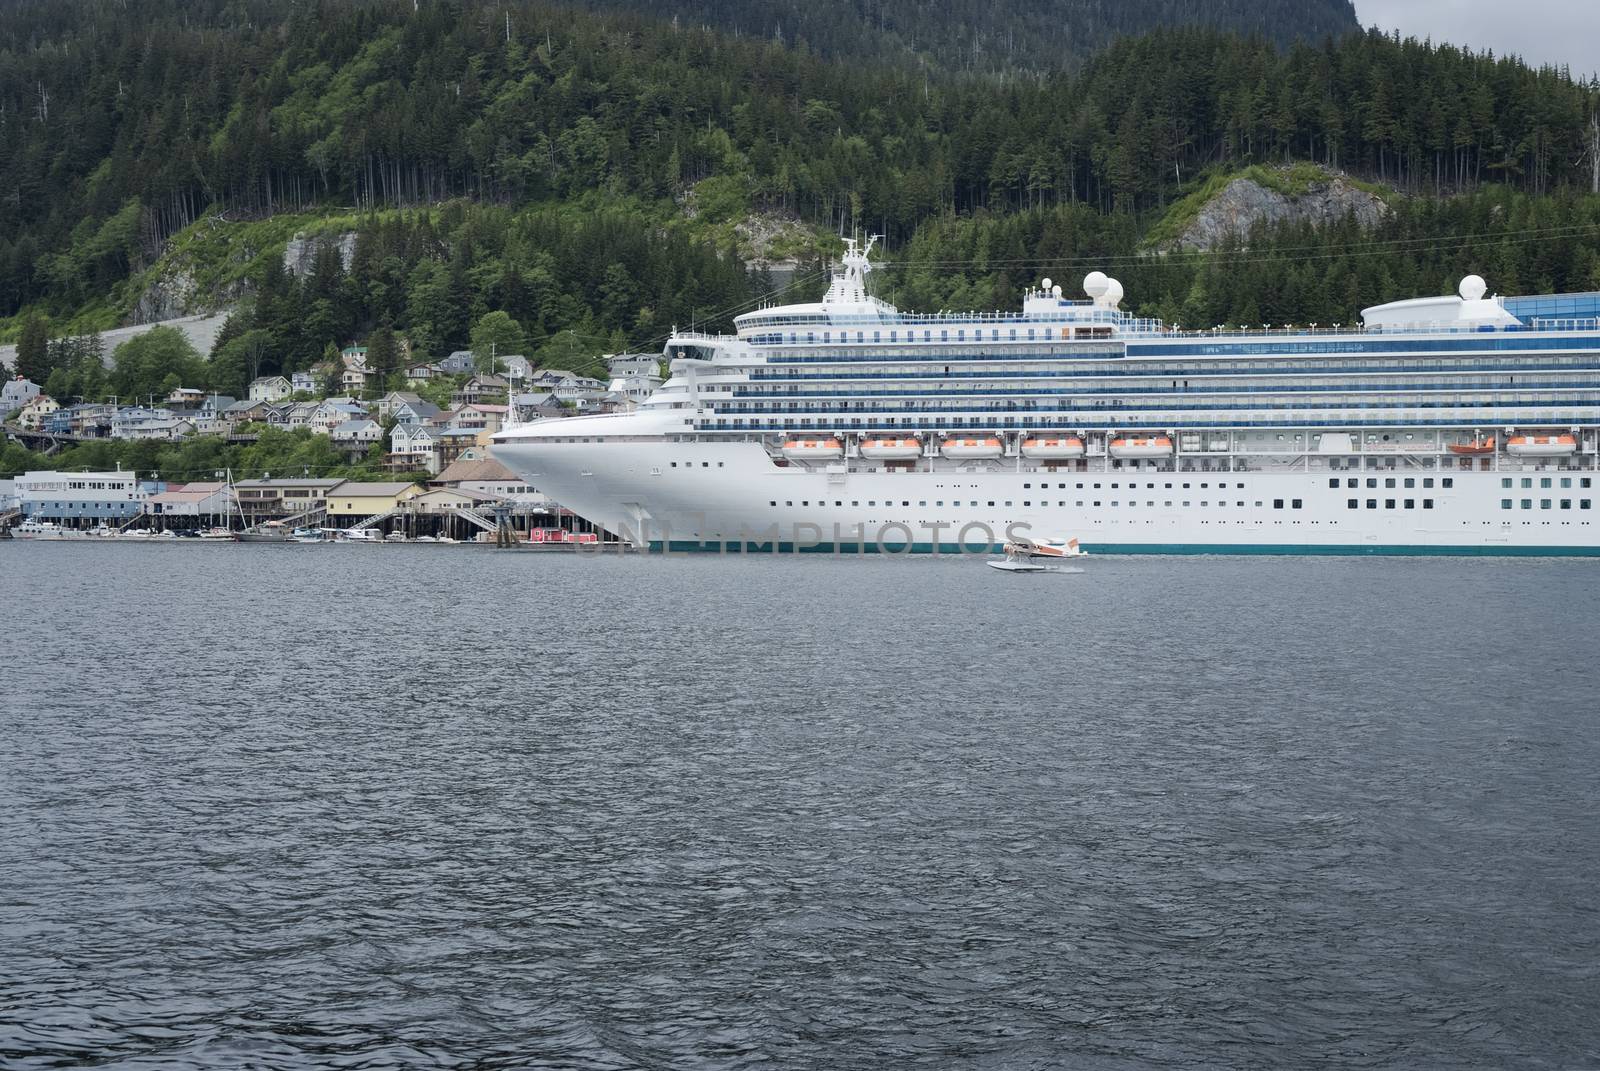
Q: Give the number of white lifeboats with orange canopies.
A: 6